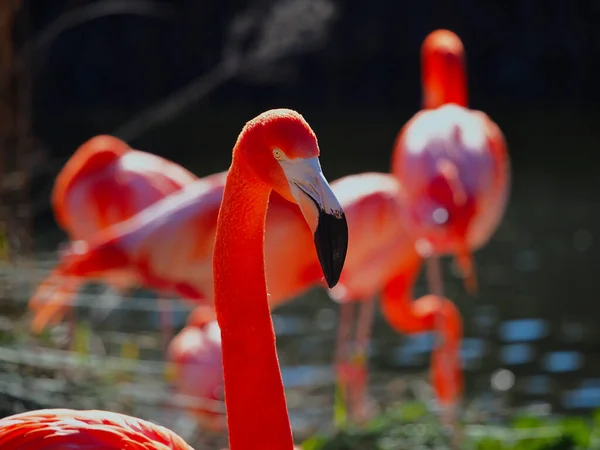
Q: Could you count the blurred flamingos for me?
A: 5